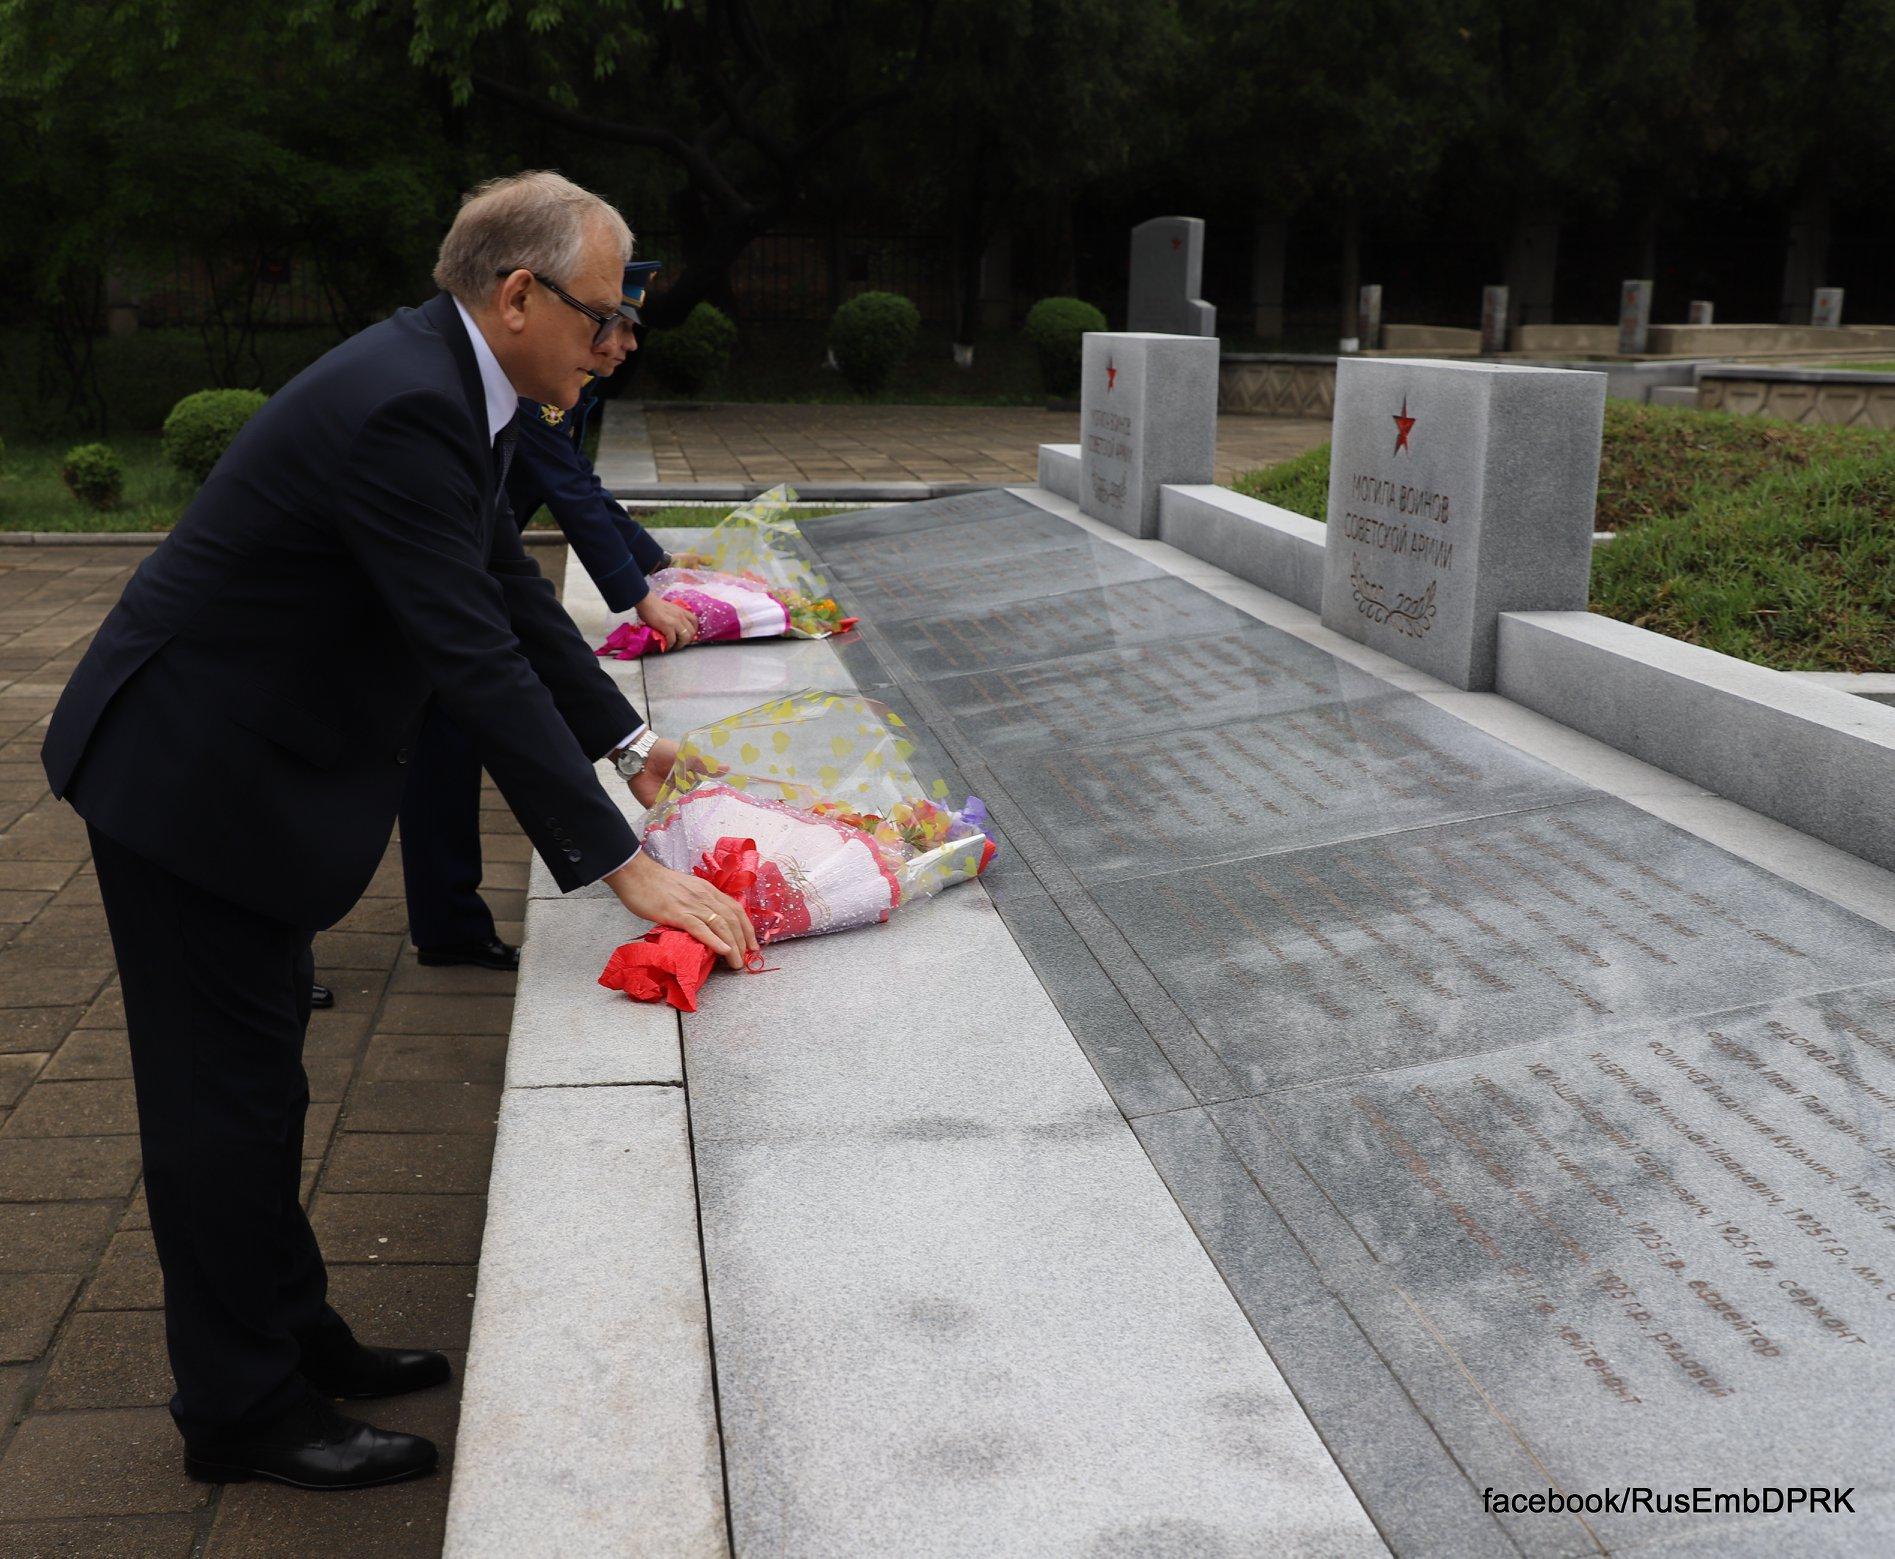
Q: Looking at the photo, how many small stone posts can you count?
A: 5